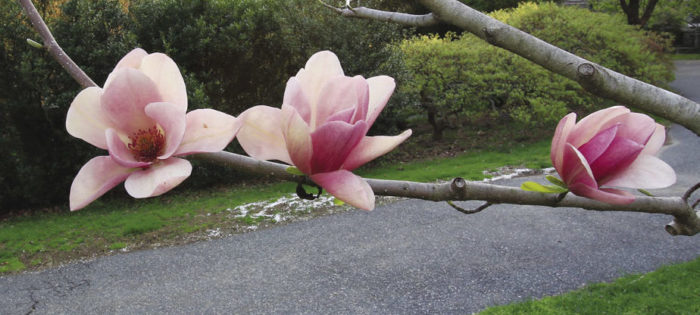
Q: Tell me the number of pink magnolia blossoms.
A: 3